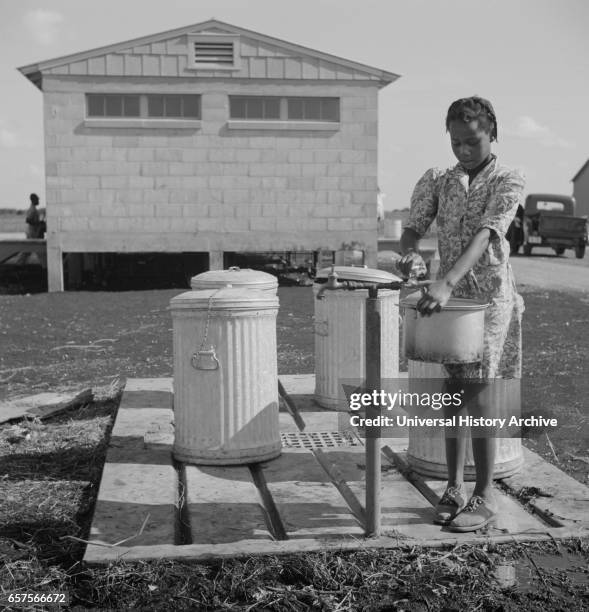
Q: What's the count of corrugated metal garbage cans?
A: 4